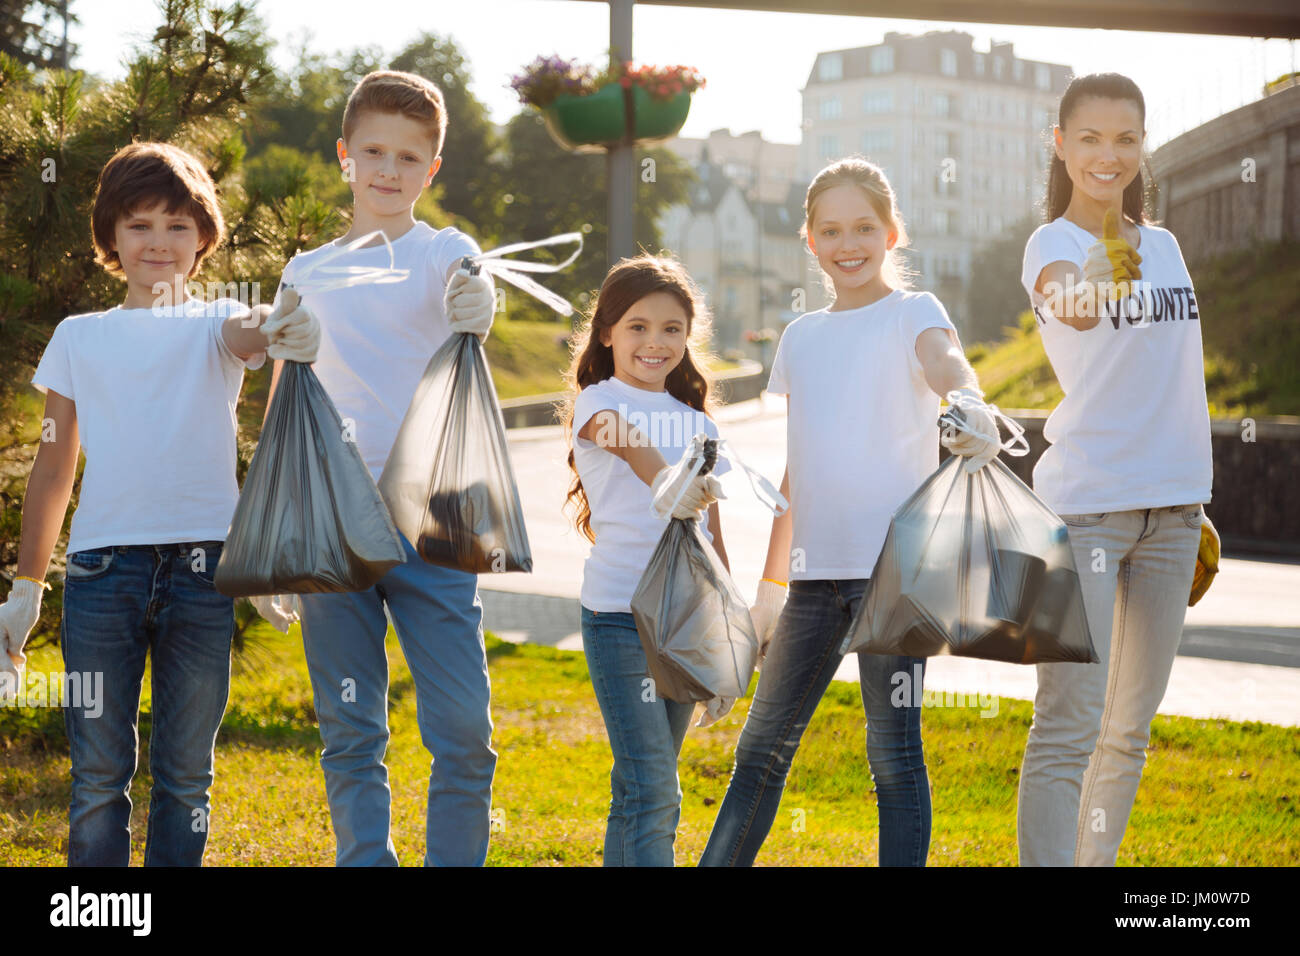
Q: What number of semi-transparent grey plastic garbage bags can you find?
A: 4